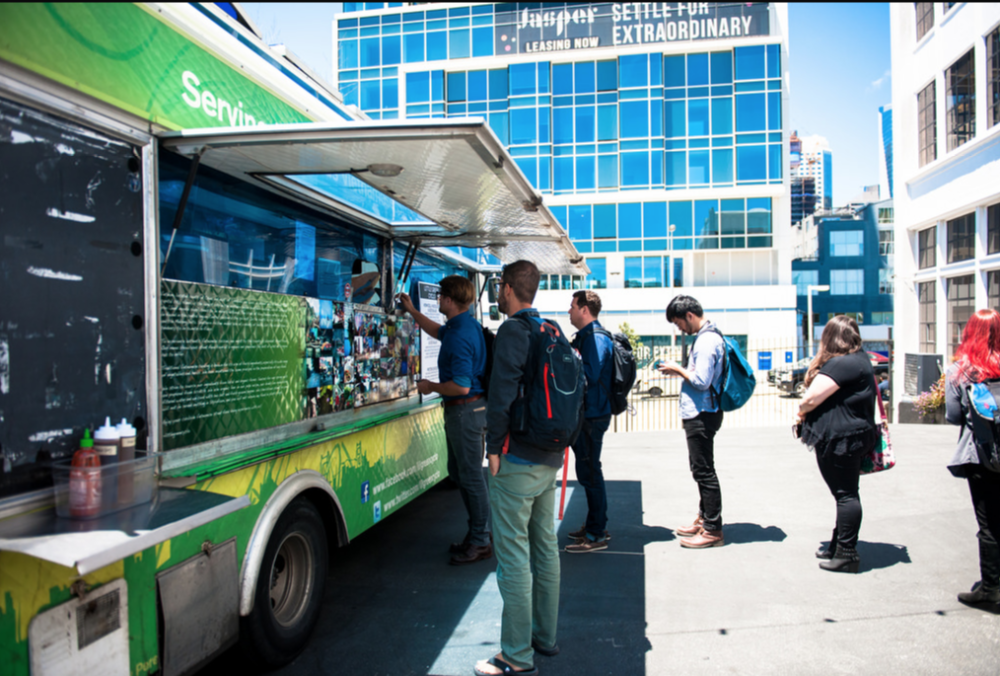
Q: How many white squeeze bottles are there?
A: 2